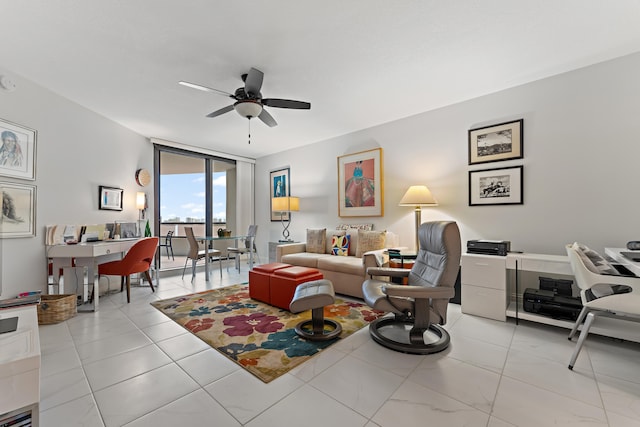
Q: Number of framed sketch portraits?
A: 2